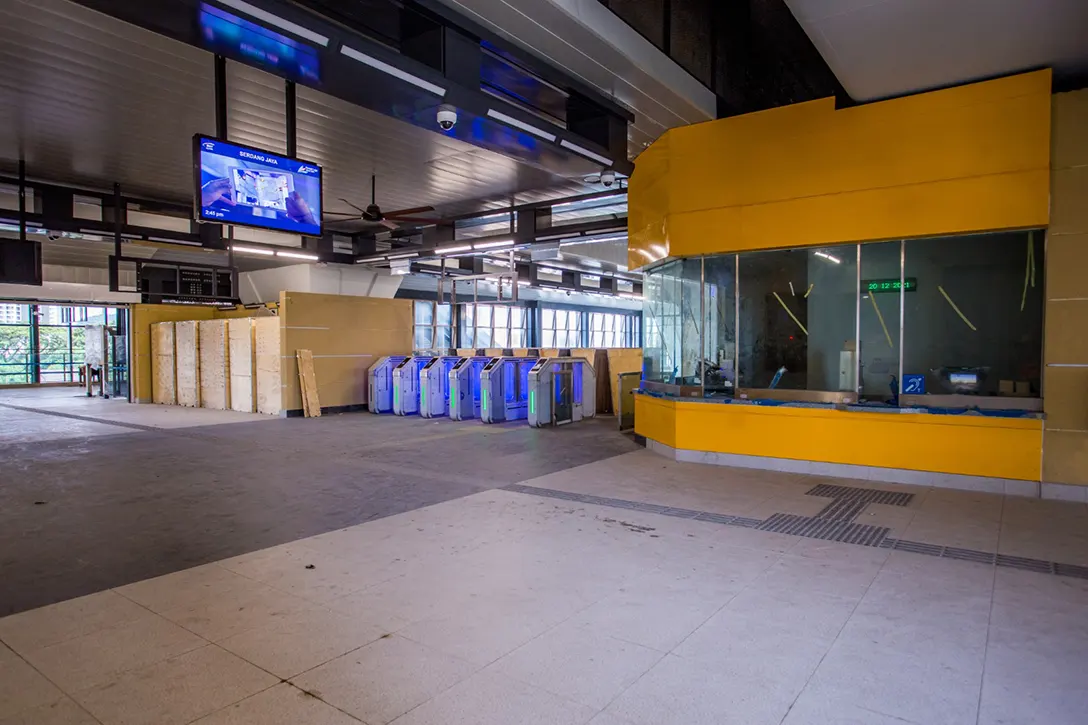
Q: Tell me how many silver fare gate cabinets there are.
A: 6